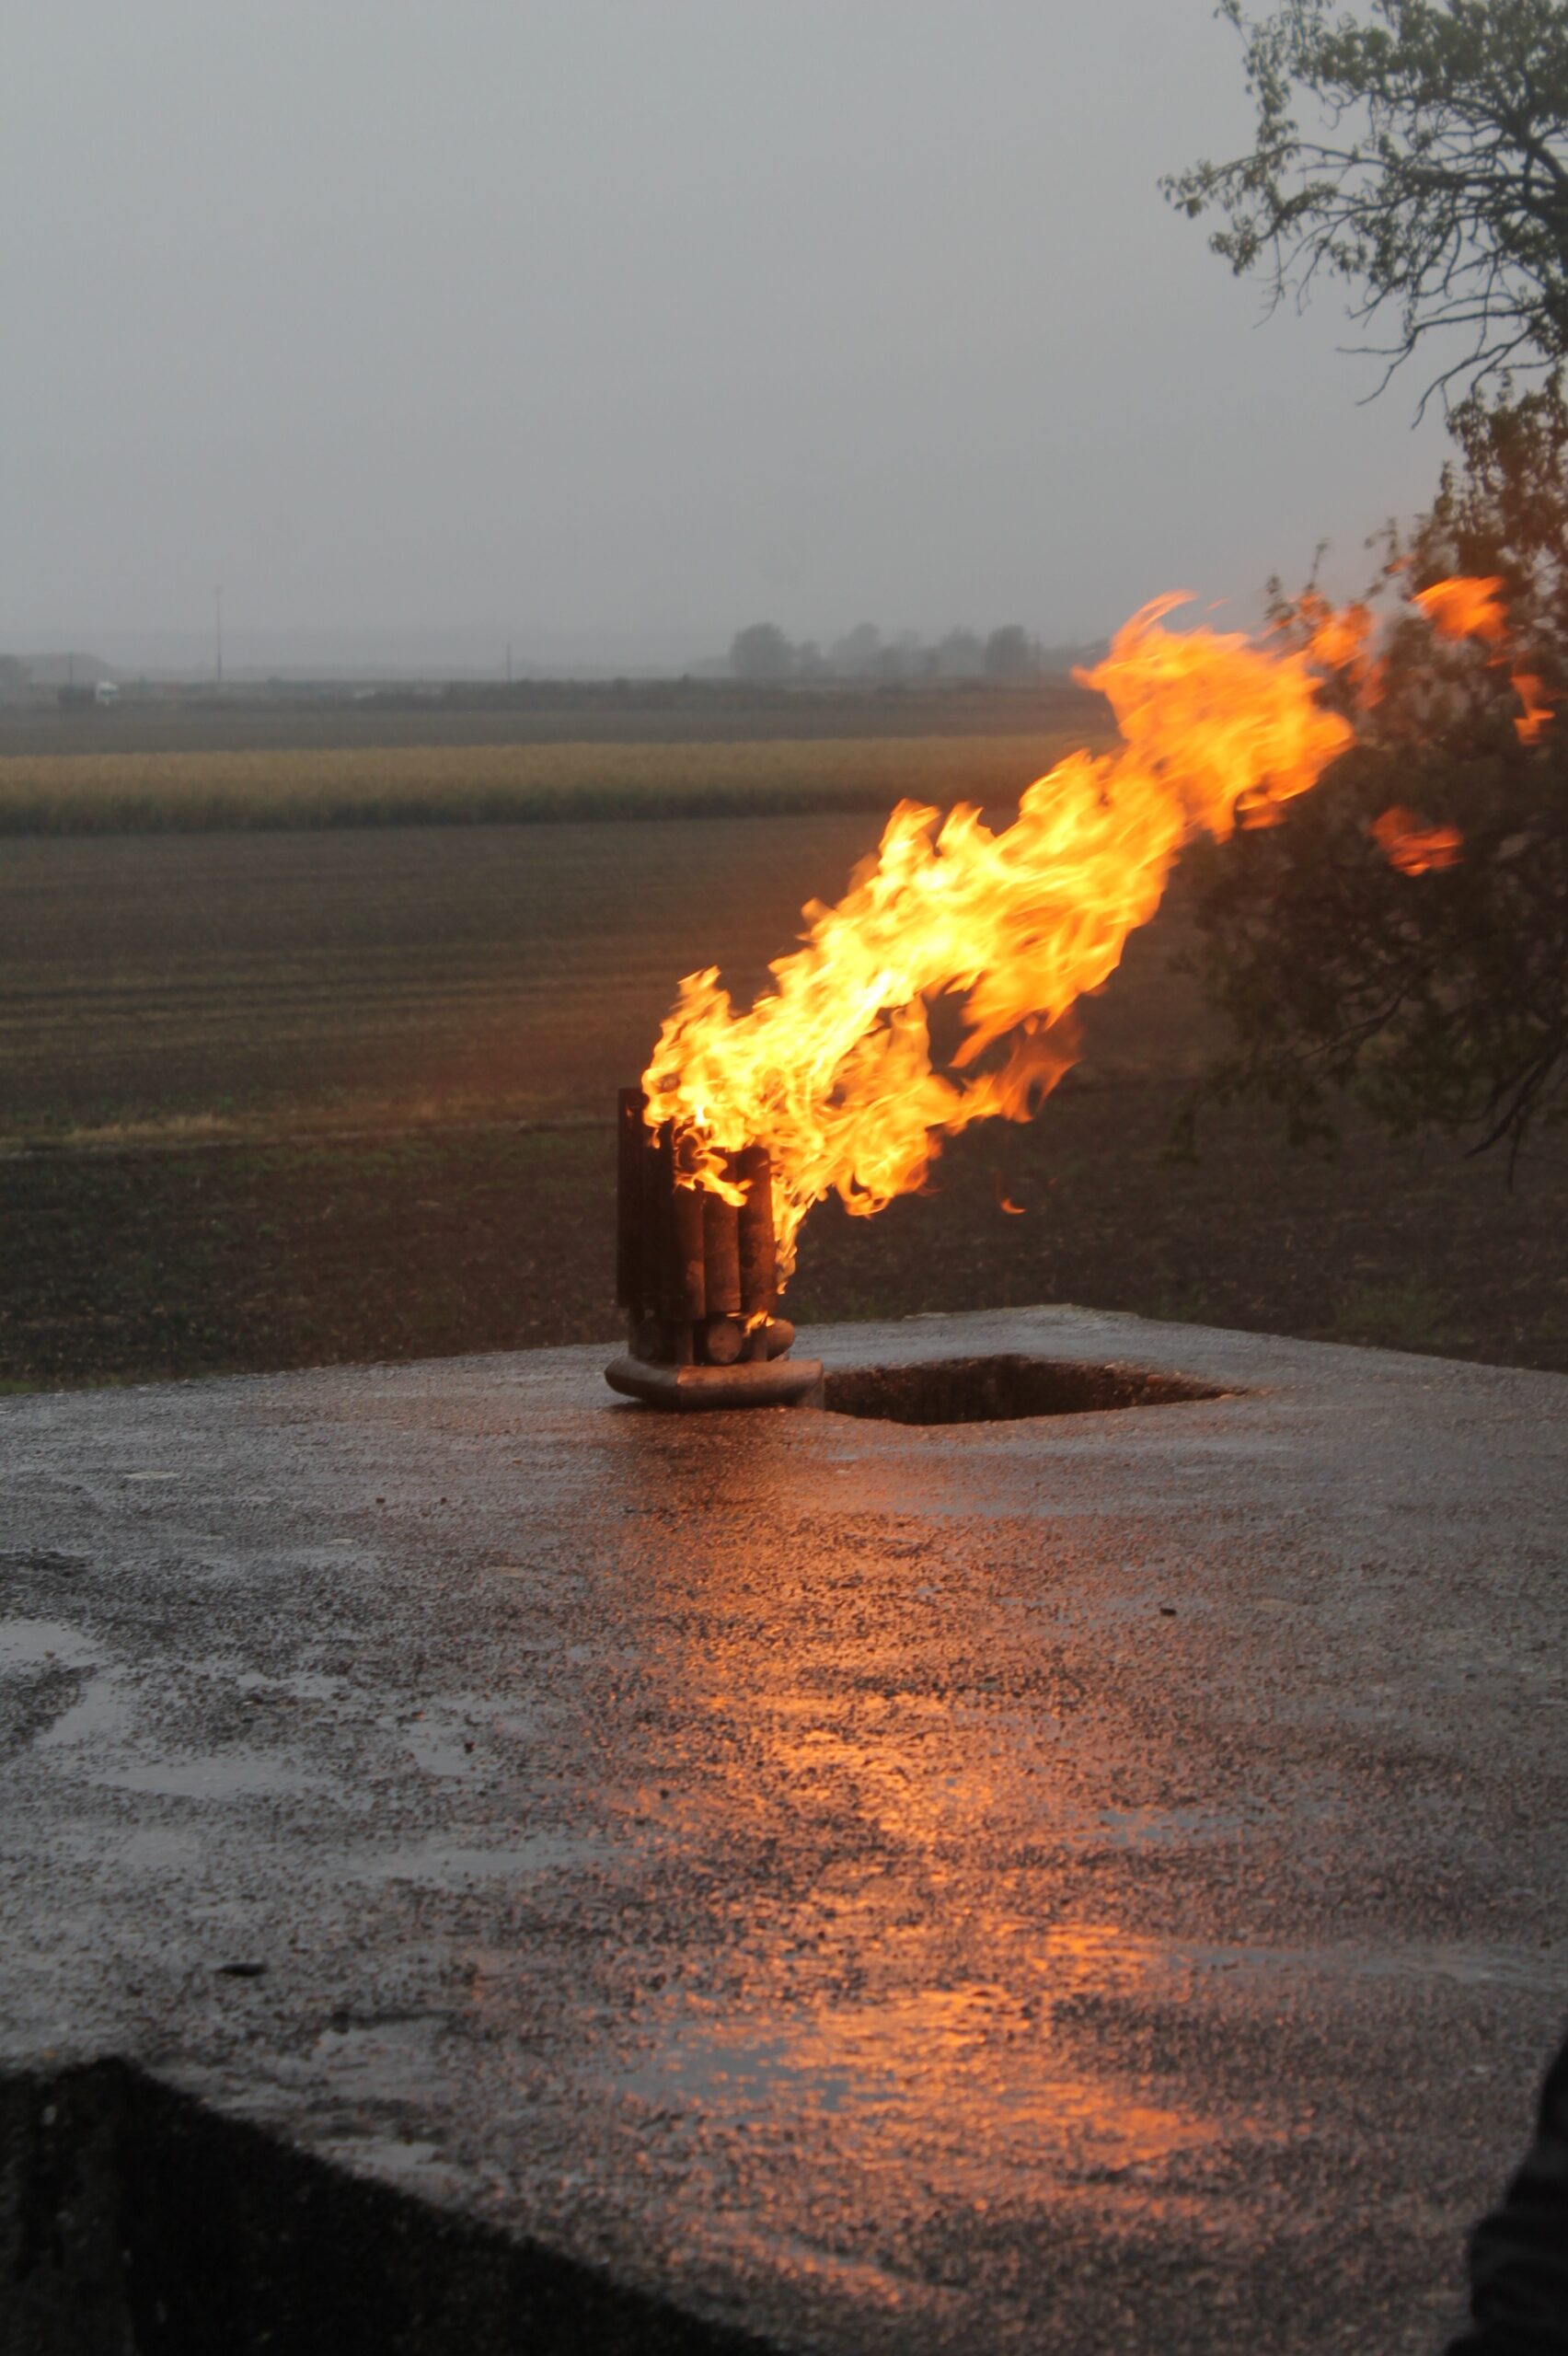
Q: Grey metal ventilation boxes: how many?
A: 0